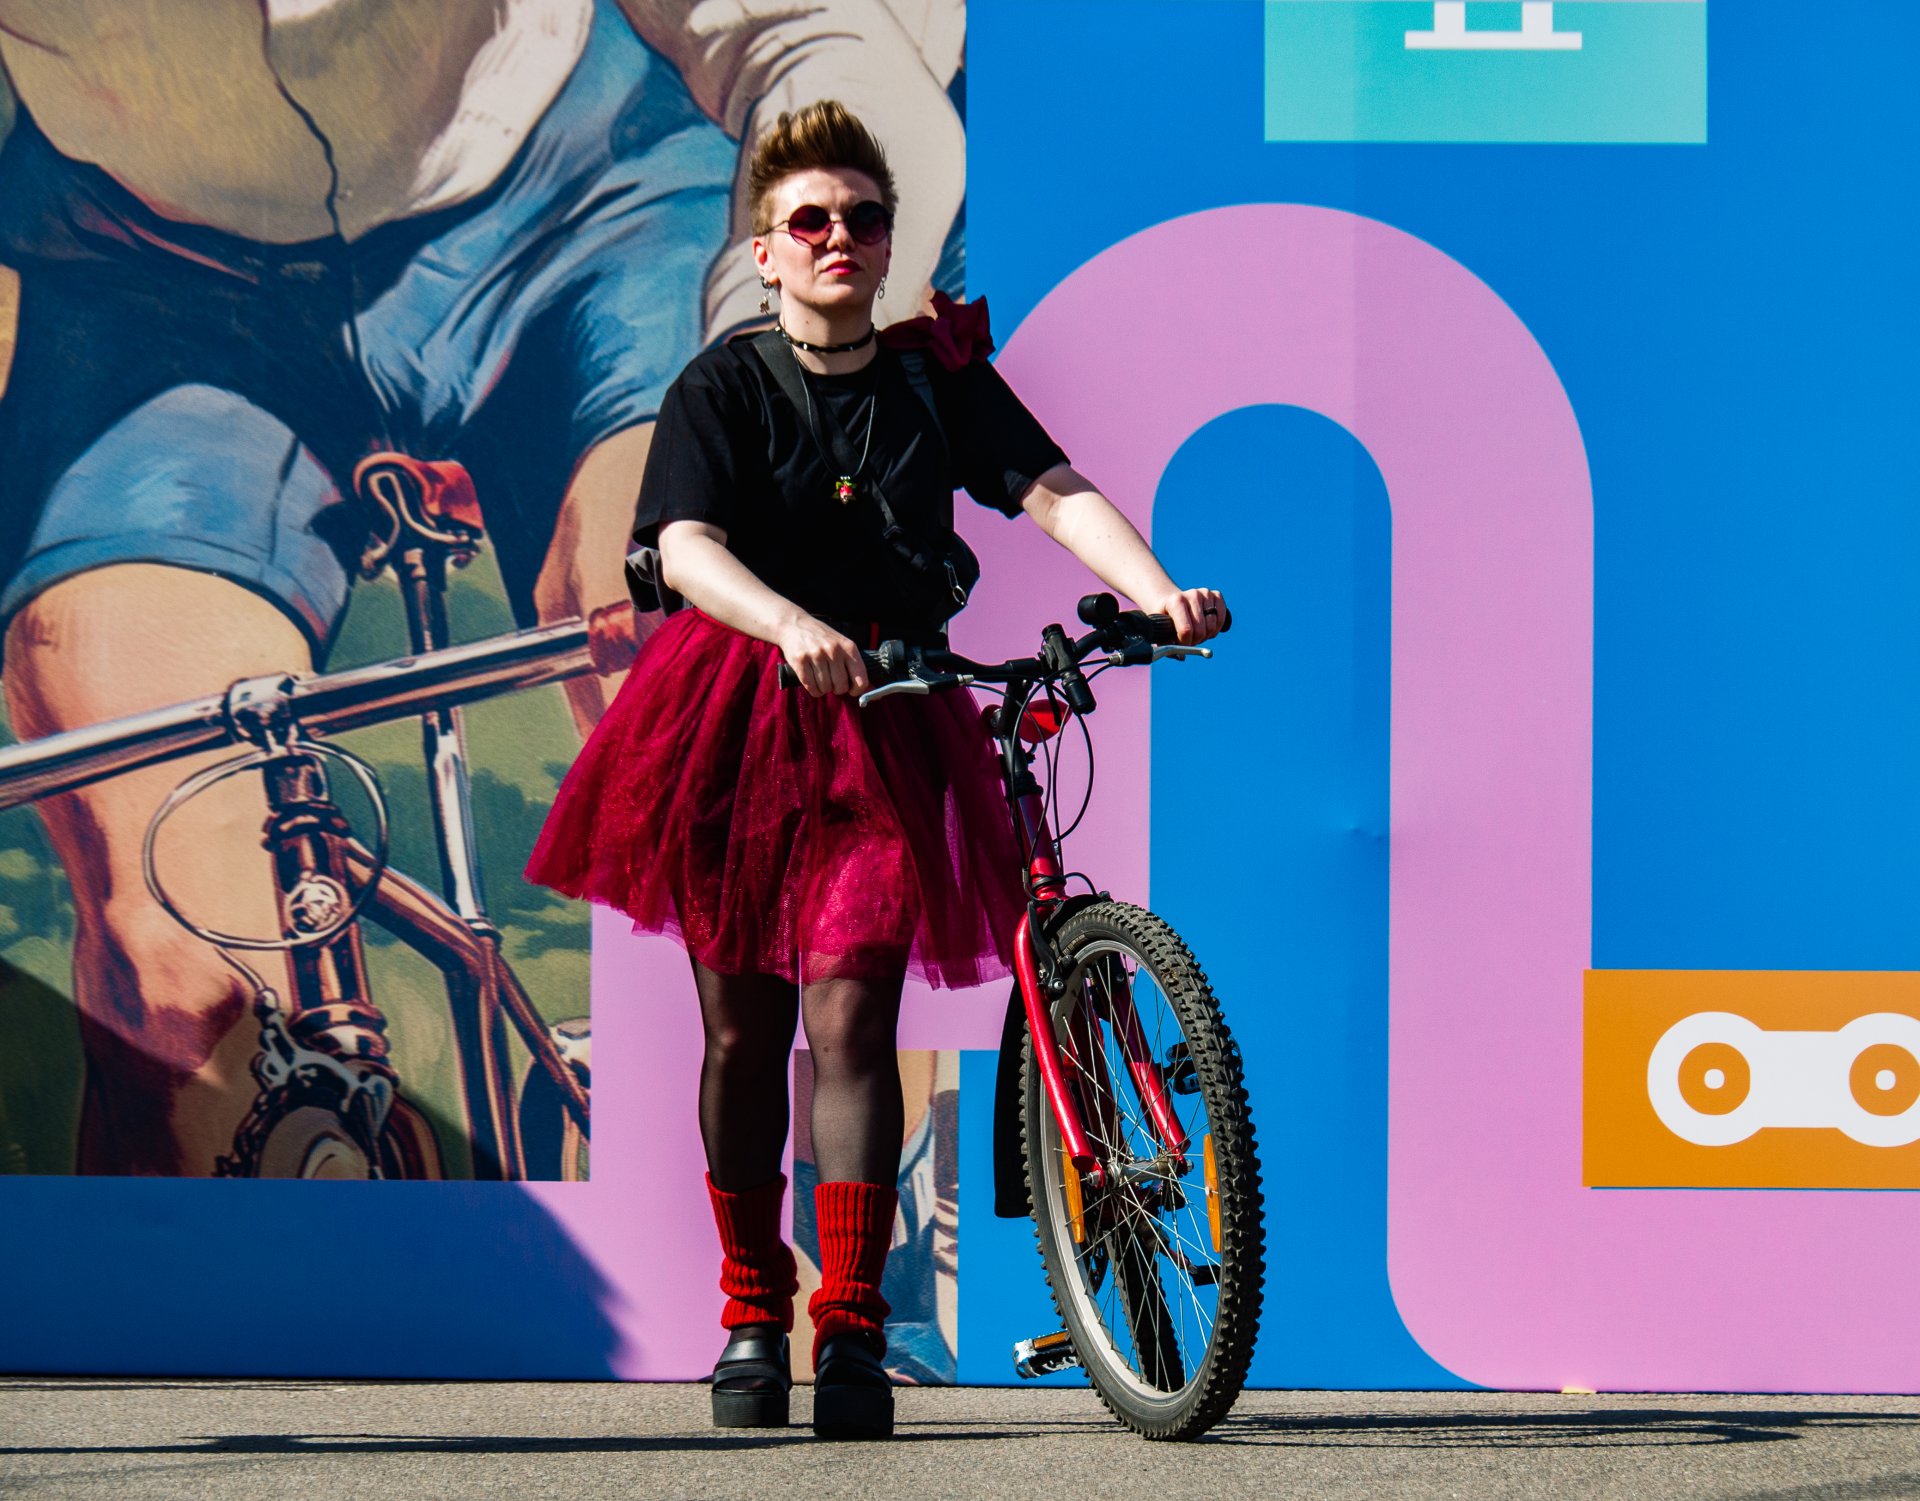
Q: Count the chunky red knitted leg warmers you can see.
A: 2